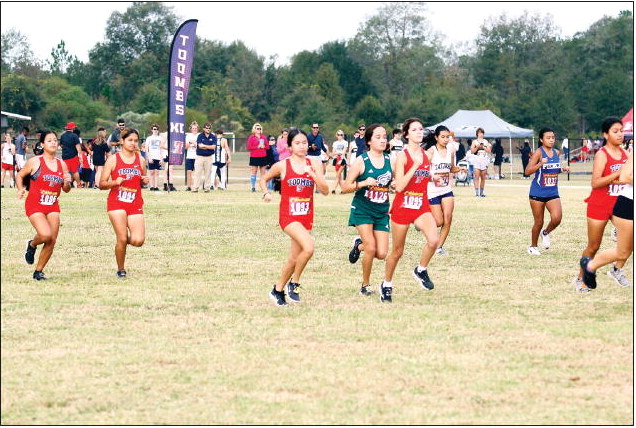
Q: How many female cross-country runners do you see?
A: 9